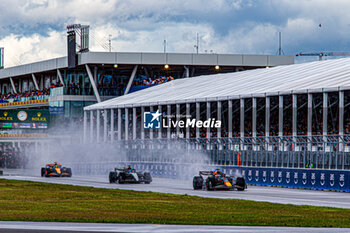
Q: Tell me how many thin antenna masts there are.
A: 4